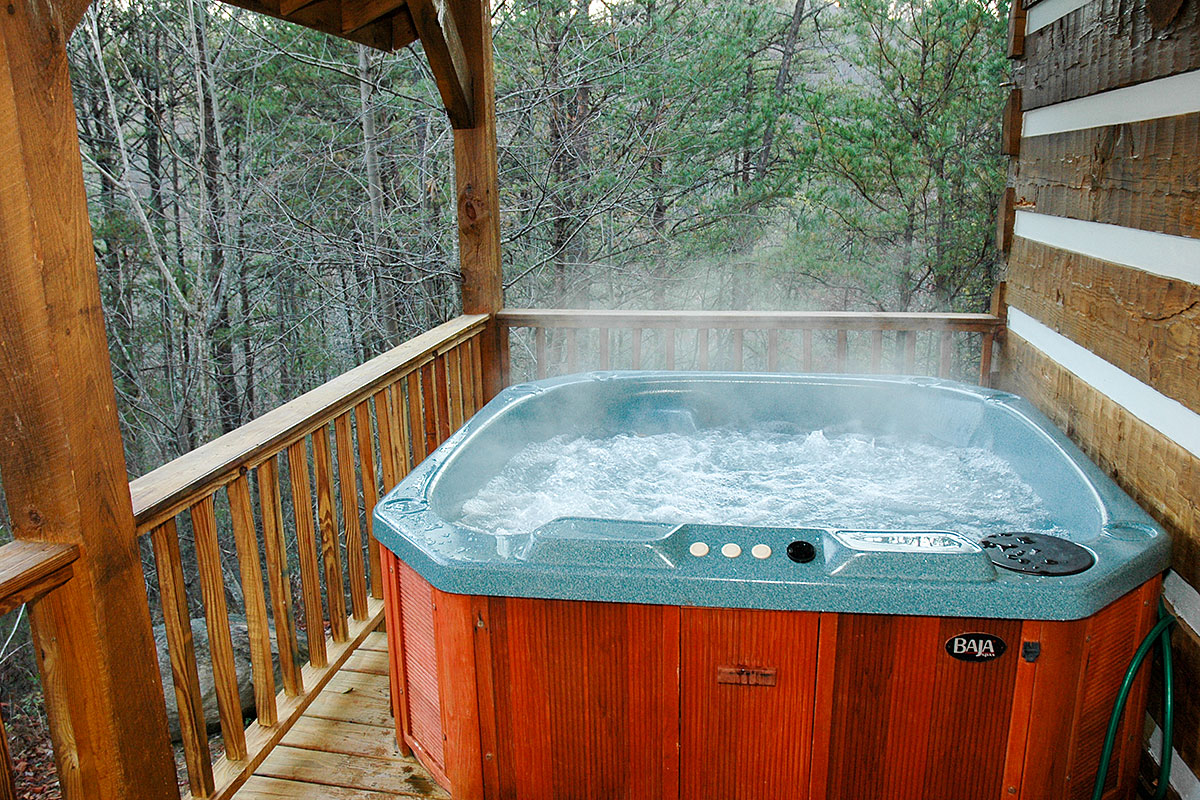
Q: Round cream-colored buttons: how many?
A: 3